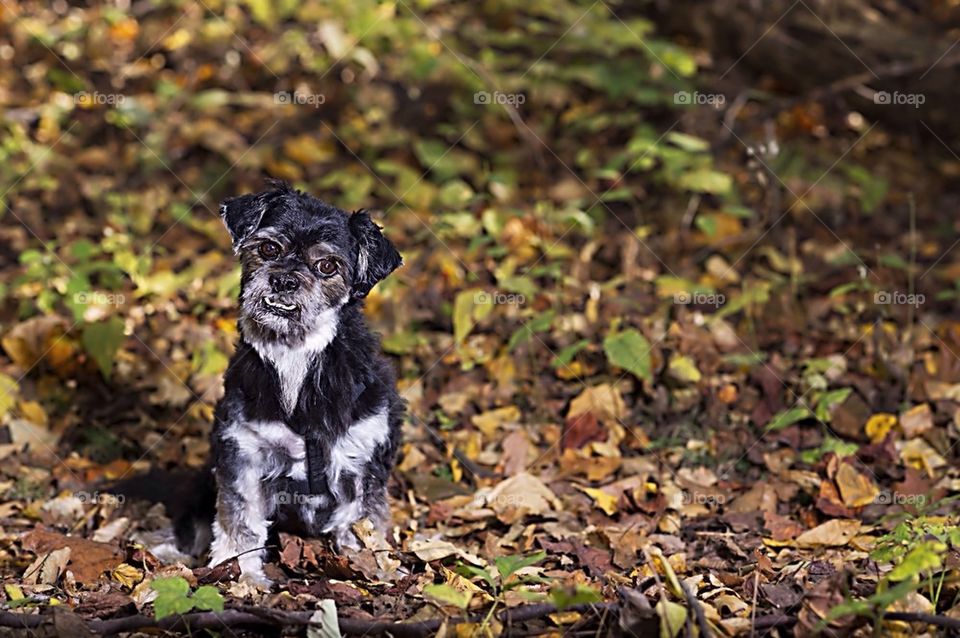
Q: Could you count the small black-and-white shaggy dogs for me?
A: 1